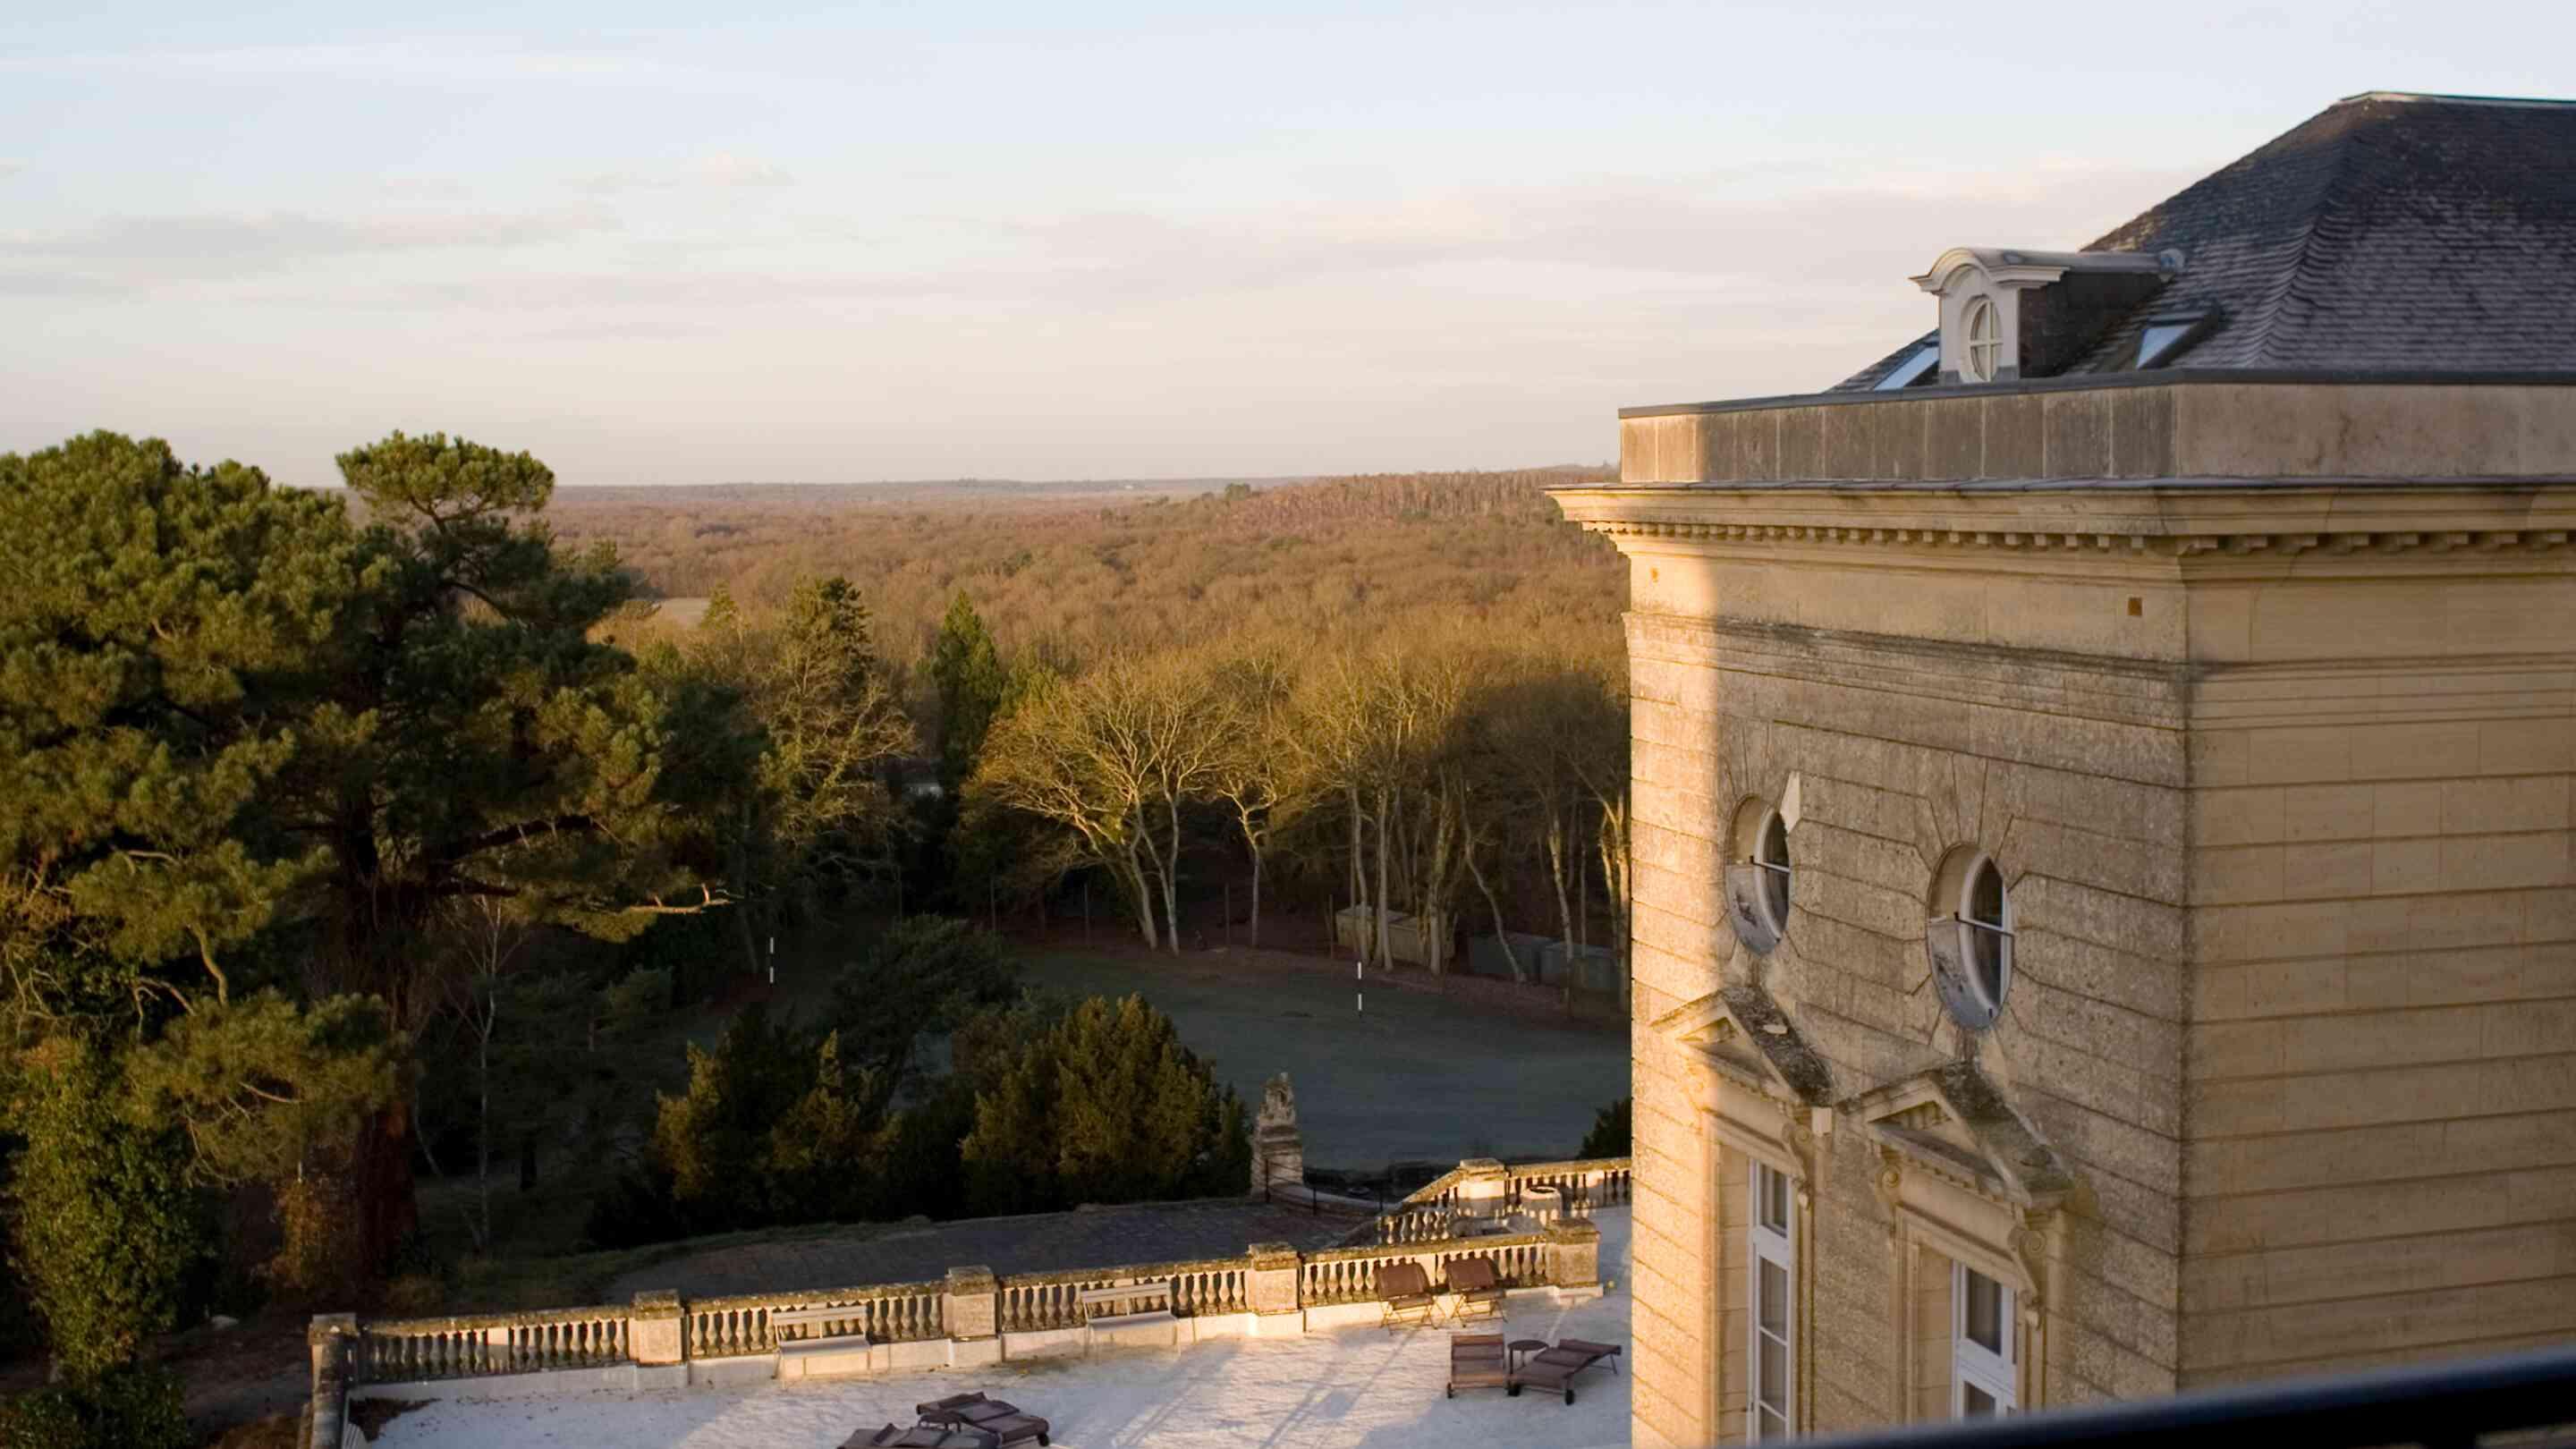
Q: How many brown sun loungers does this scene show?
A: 4